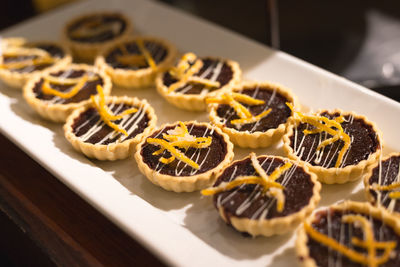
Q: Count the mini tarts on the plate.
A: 12